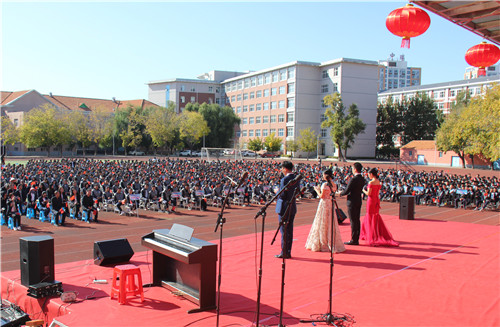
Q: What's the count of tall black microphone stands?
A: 4